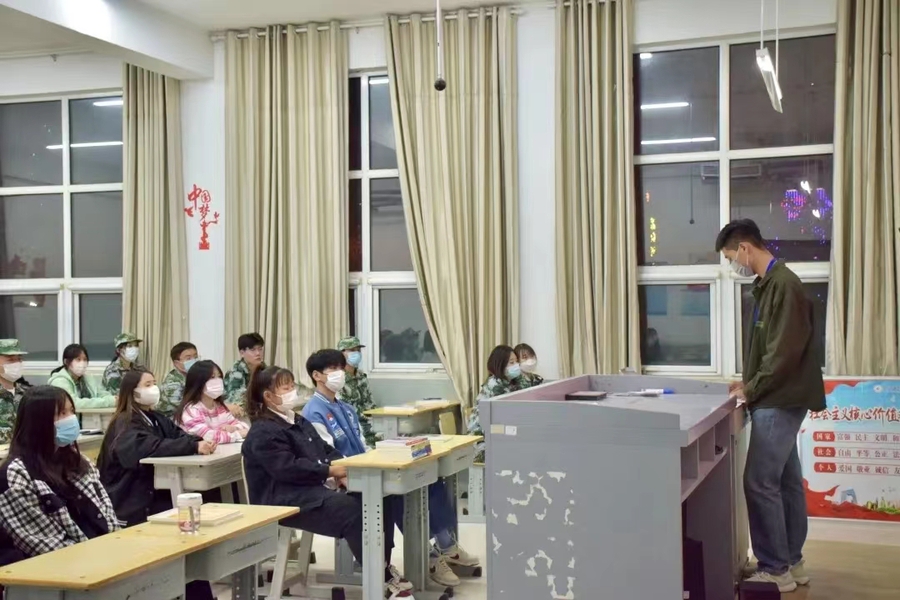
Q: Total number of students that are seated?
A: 13